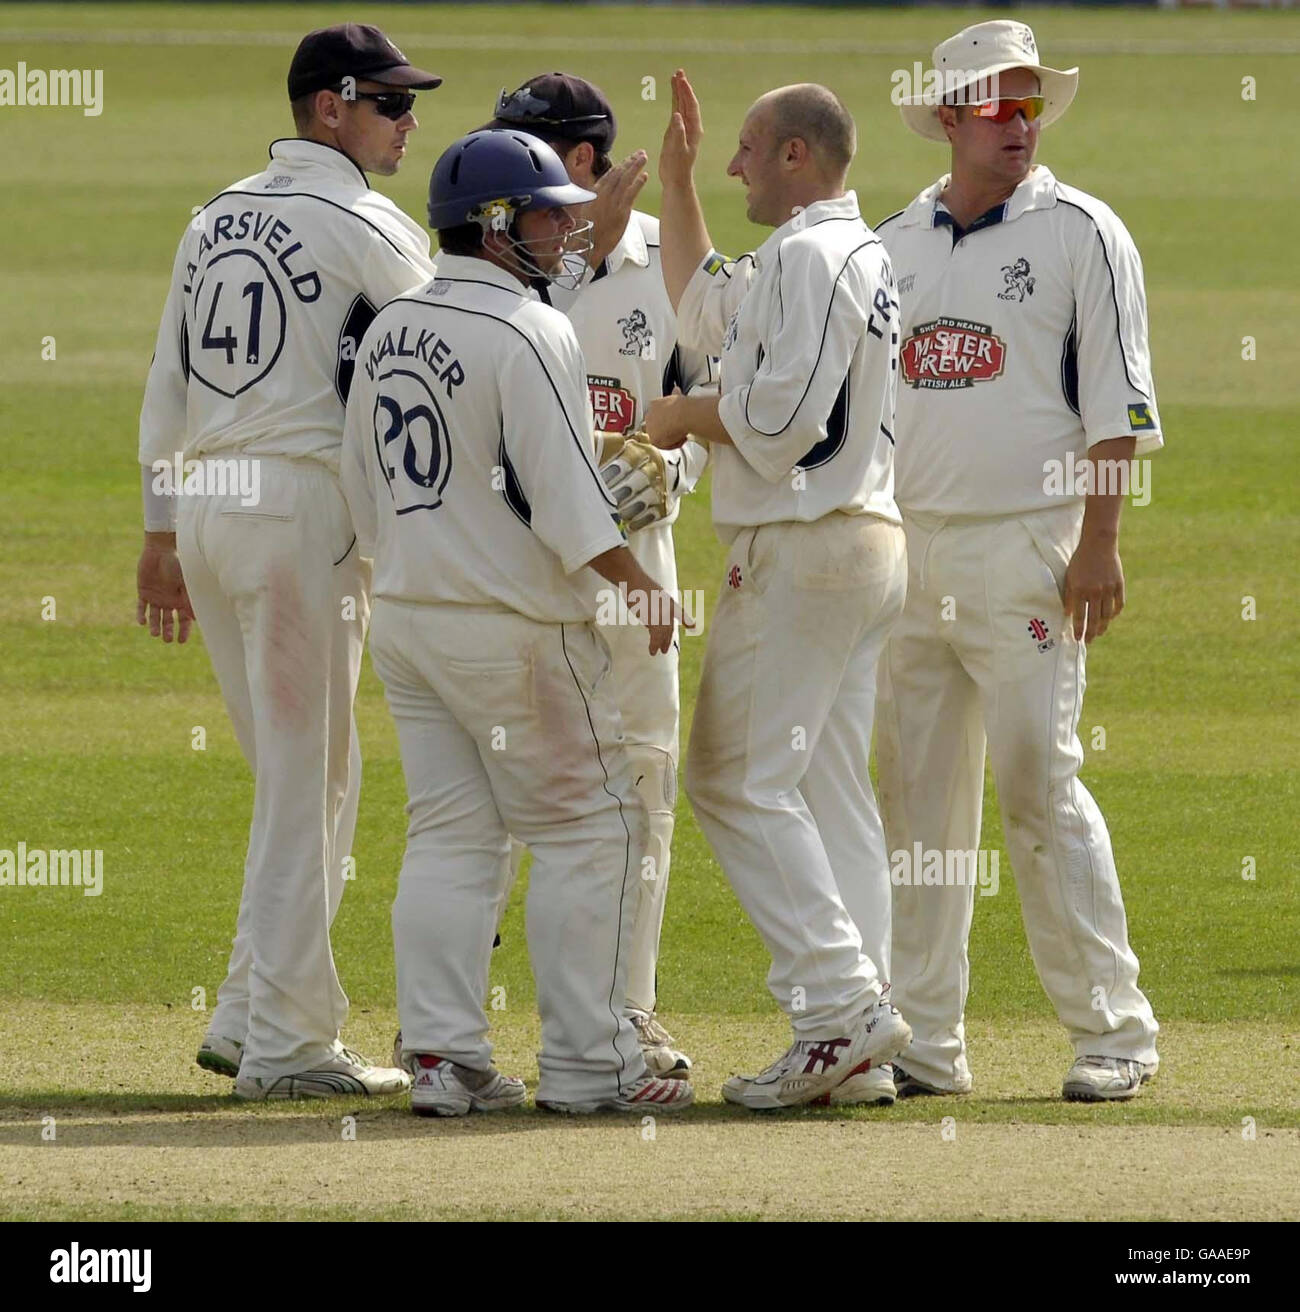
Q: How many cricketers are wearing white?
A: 5